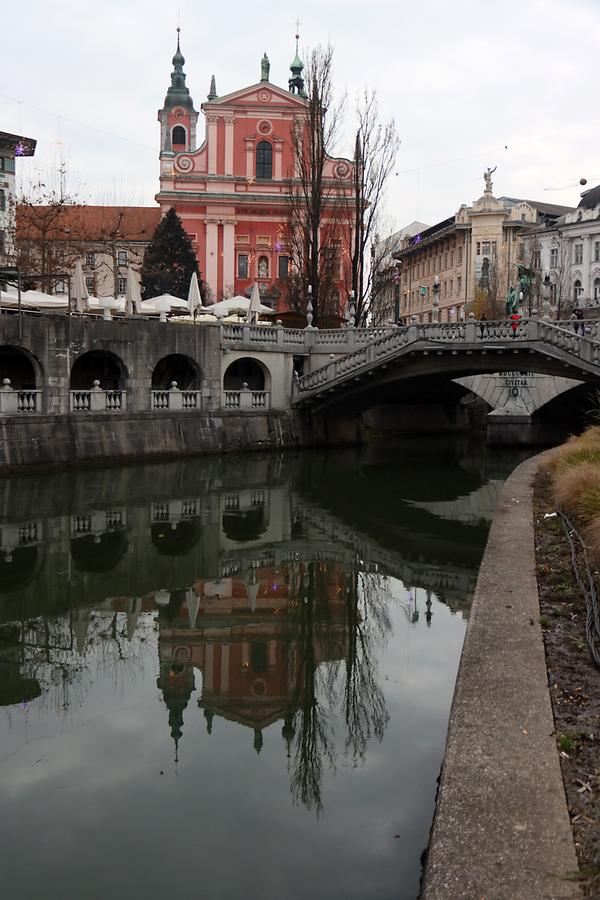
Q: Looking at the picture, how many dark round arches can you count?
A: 4